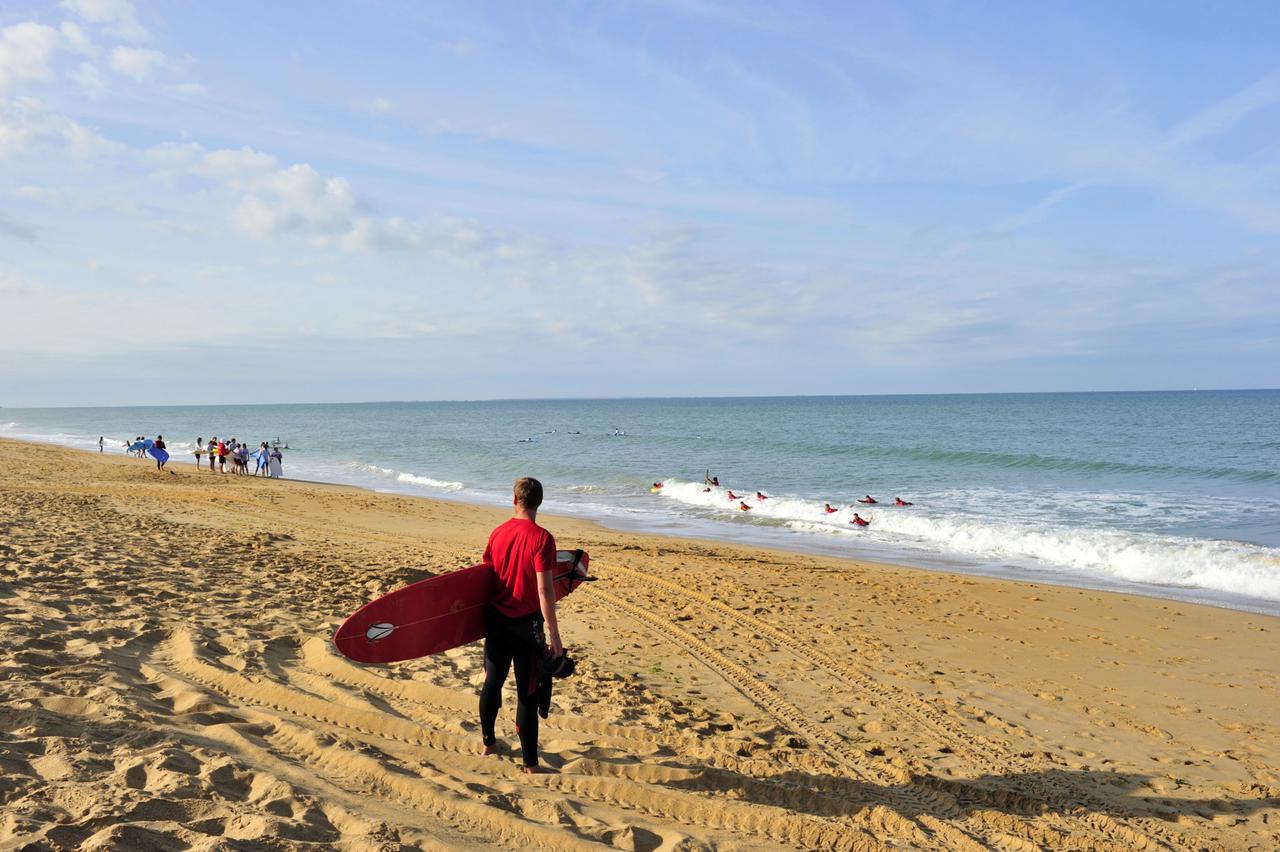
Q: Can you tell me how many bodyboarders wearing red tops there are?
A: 10